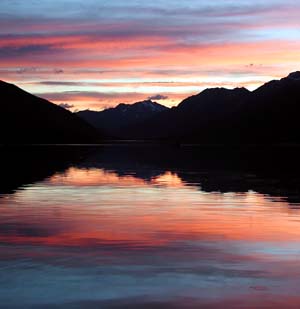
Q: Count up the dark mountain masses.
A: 3